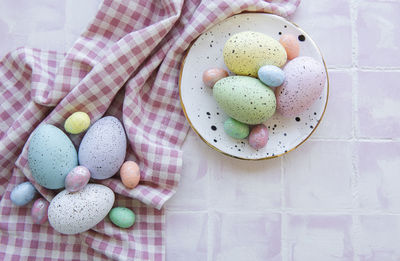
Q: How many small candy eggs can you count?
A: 11